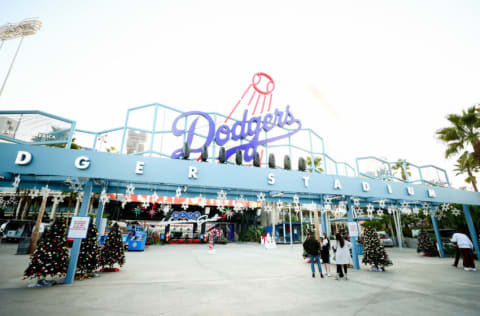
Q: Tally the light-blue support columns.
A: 6